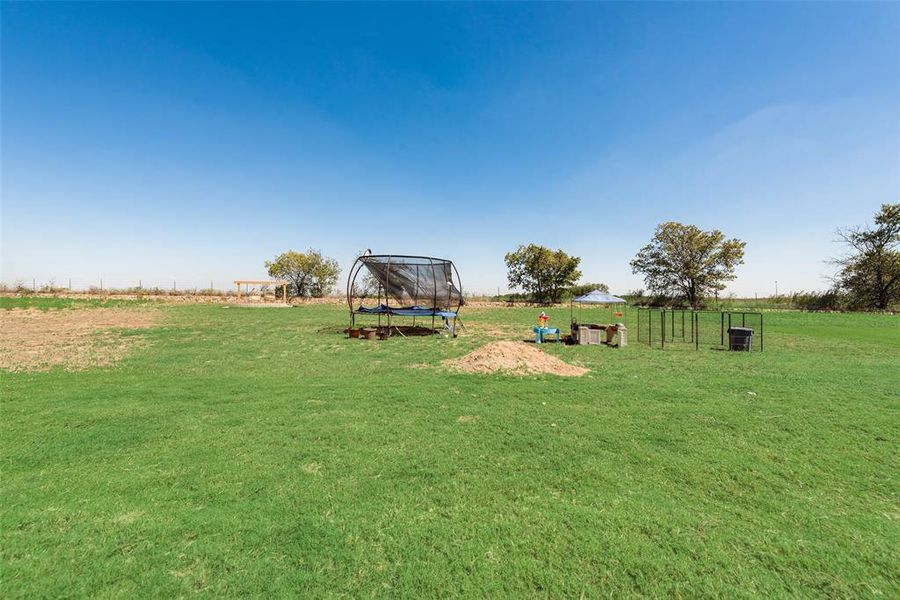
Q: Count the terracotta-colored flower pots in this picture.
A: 2